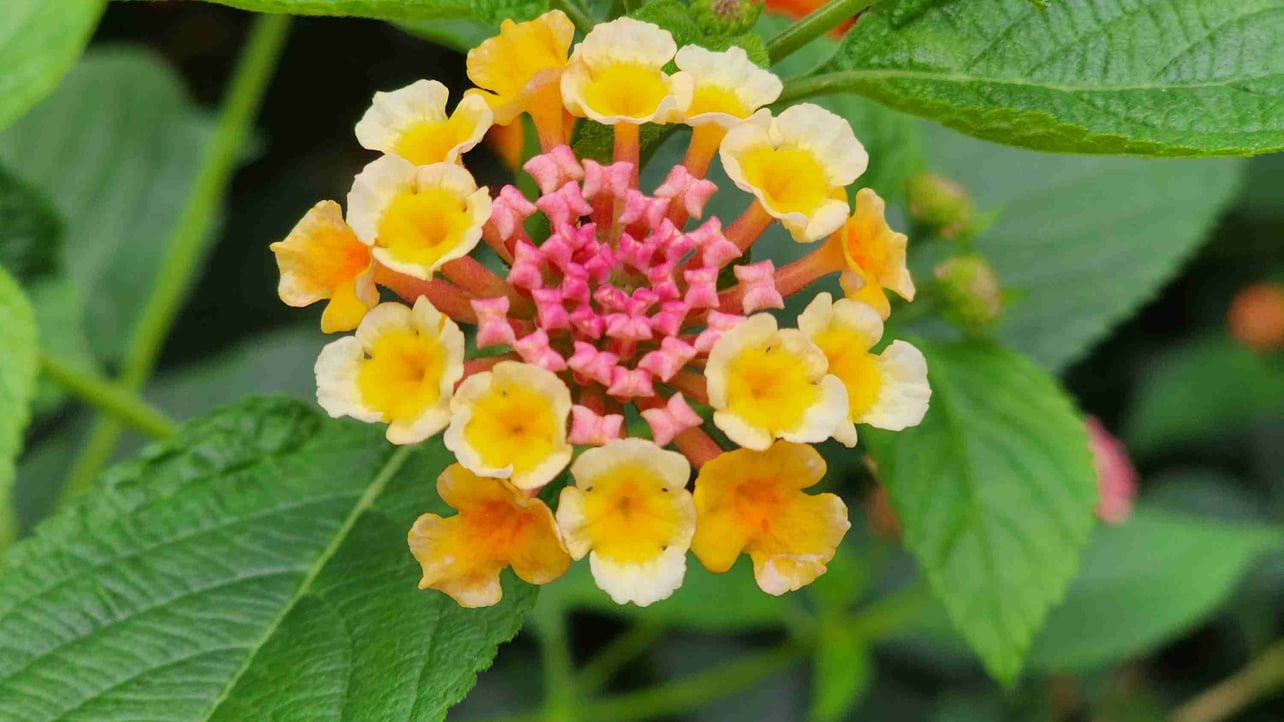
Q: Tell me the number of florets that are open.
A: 15